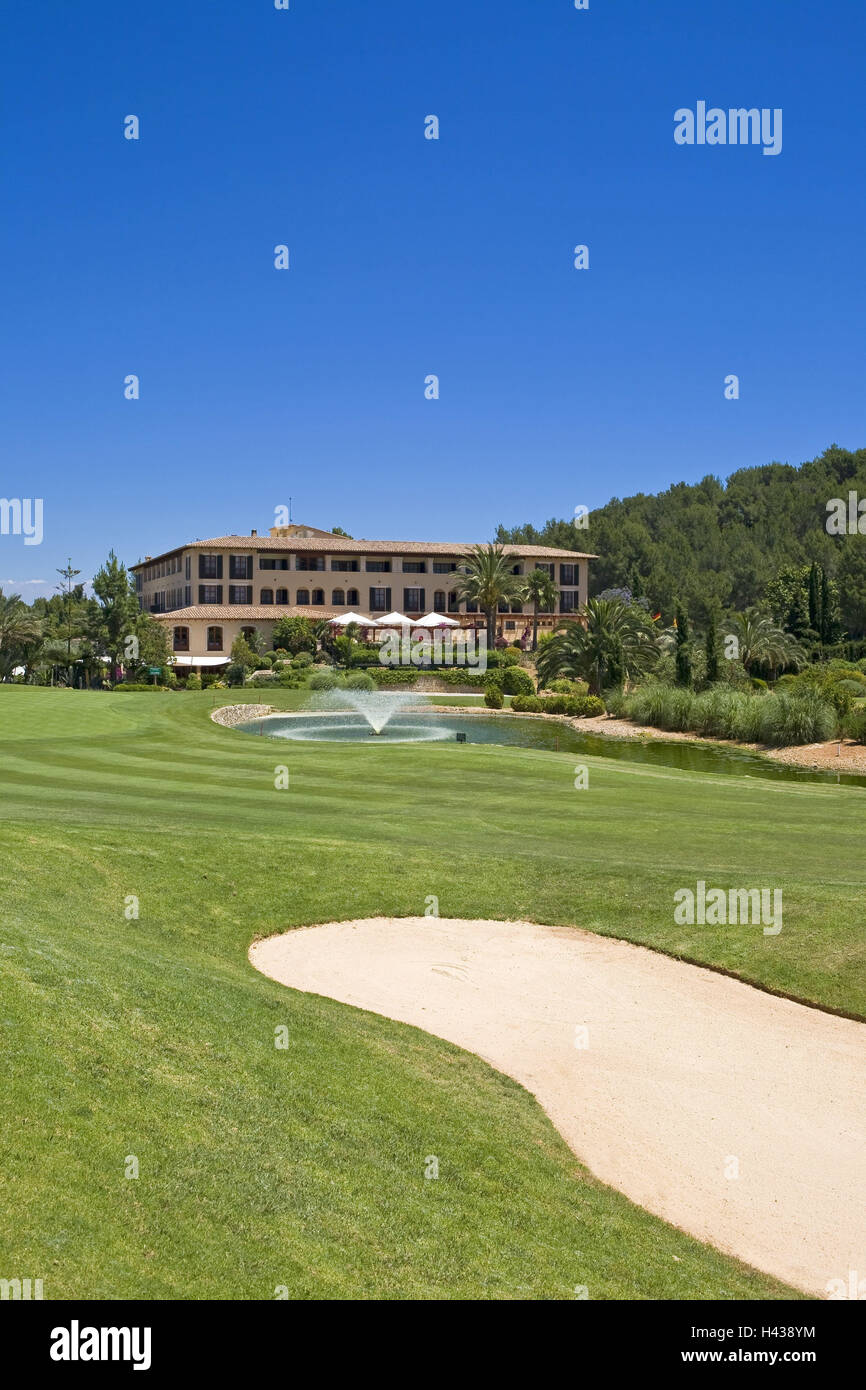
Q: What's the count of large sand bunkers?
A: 1